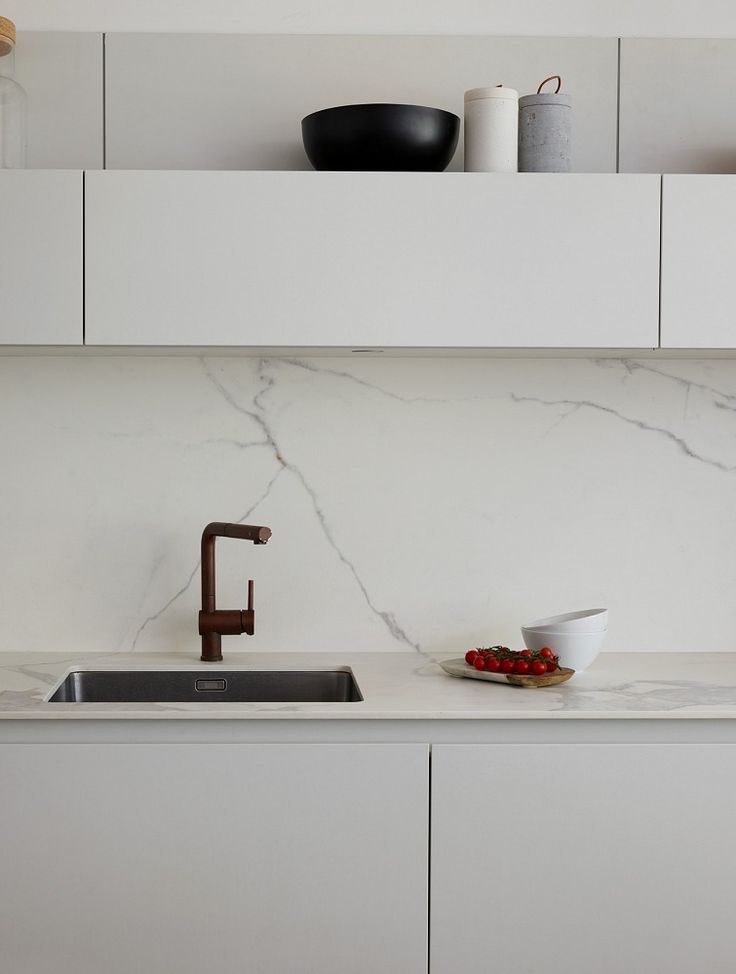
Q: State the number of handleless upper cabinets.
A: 3